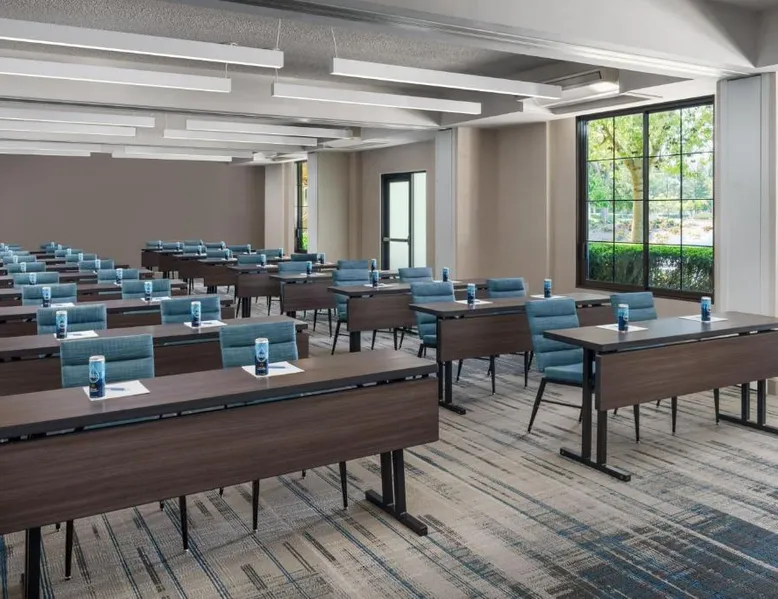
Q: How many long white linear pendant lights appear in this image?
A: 12